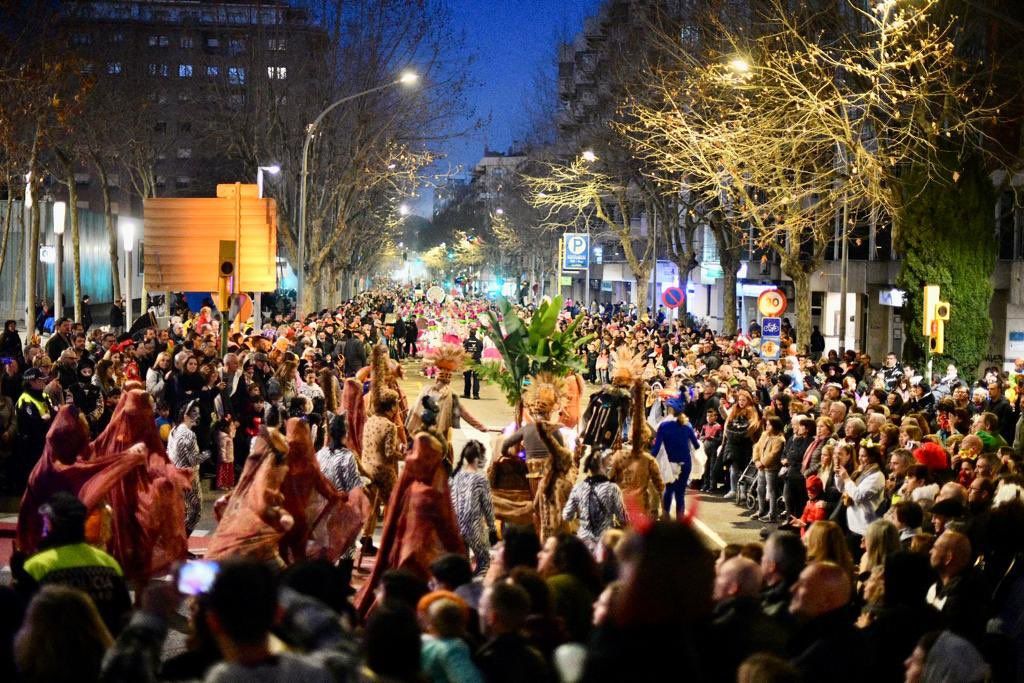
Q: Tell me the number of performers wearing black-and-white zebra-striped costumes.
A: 4